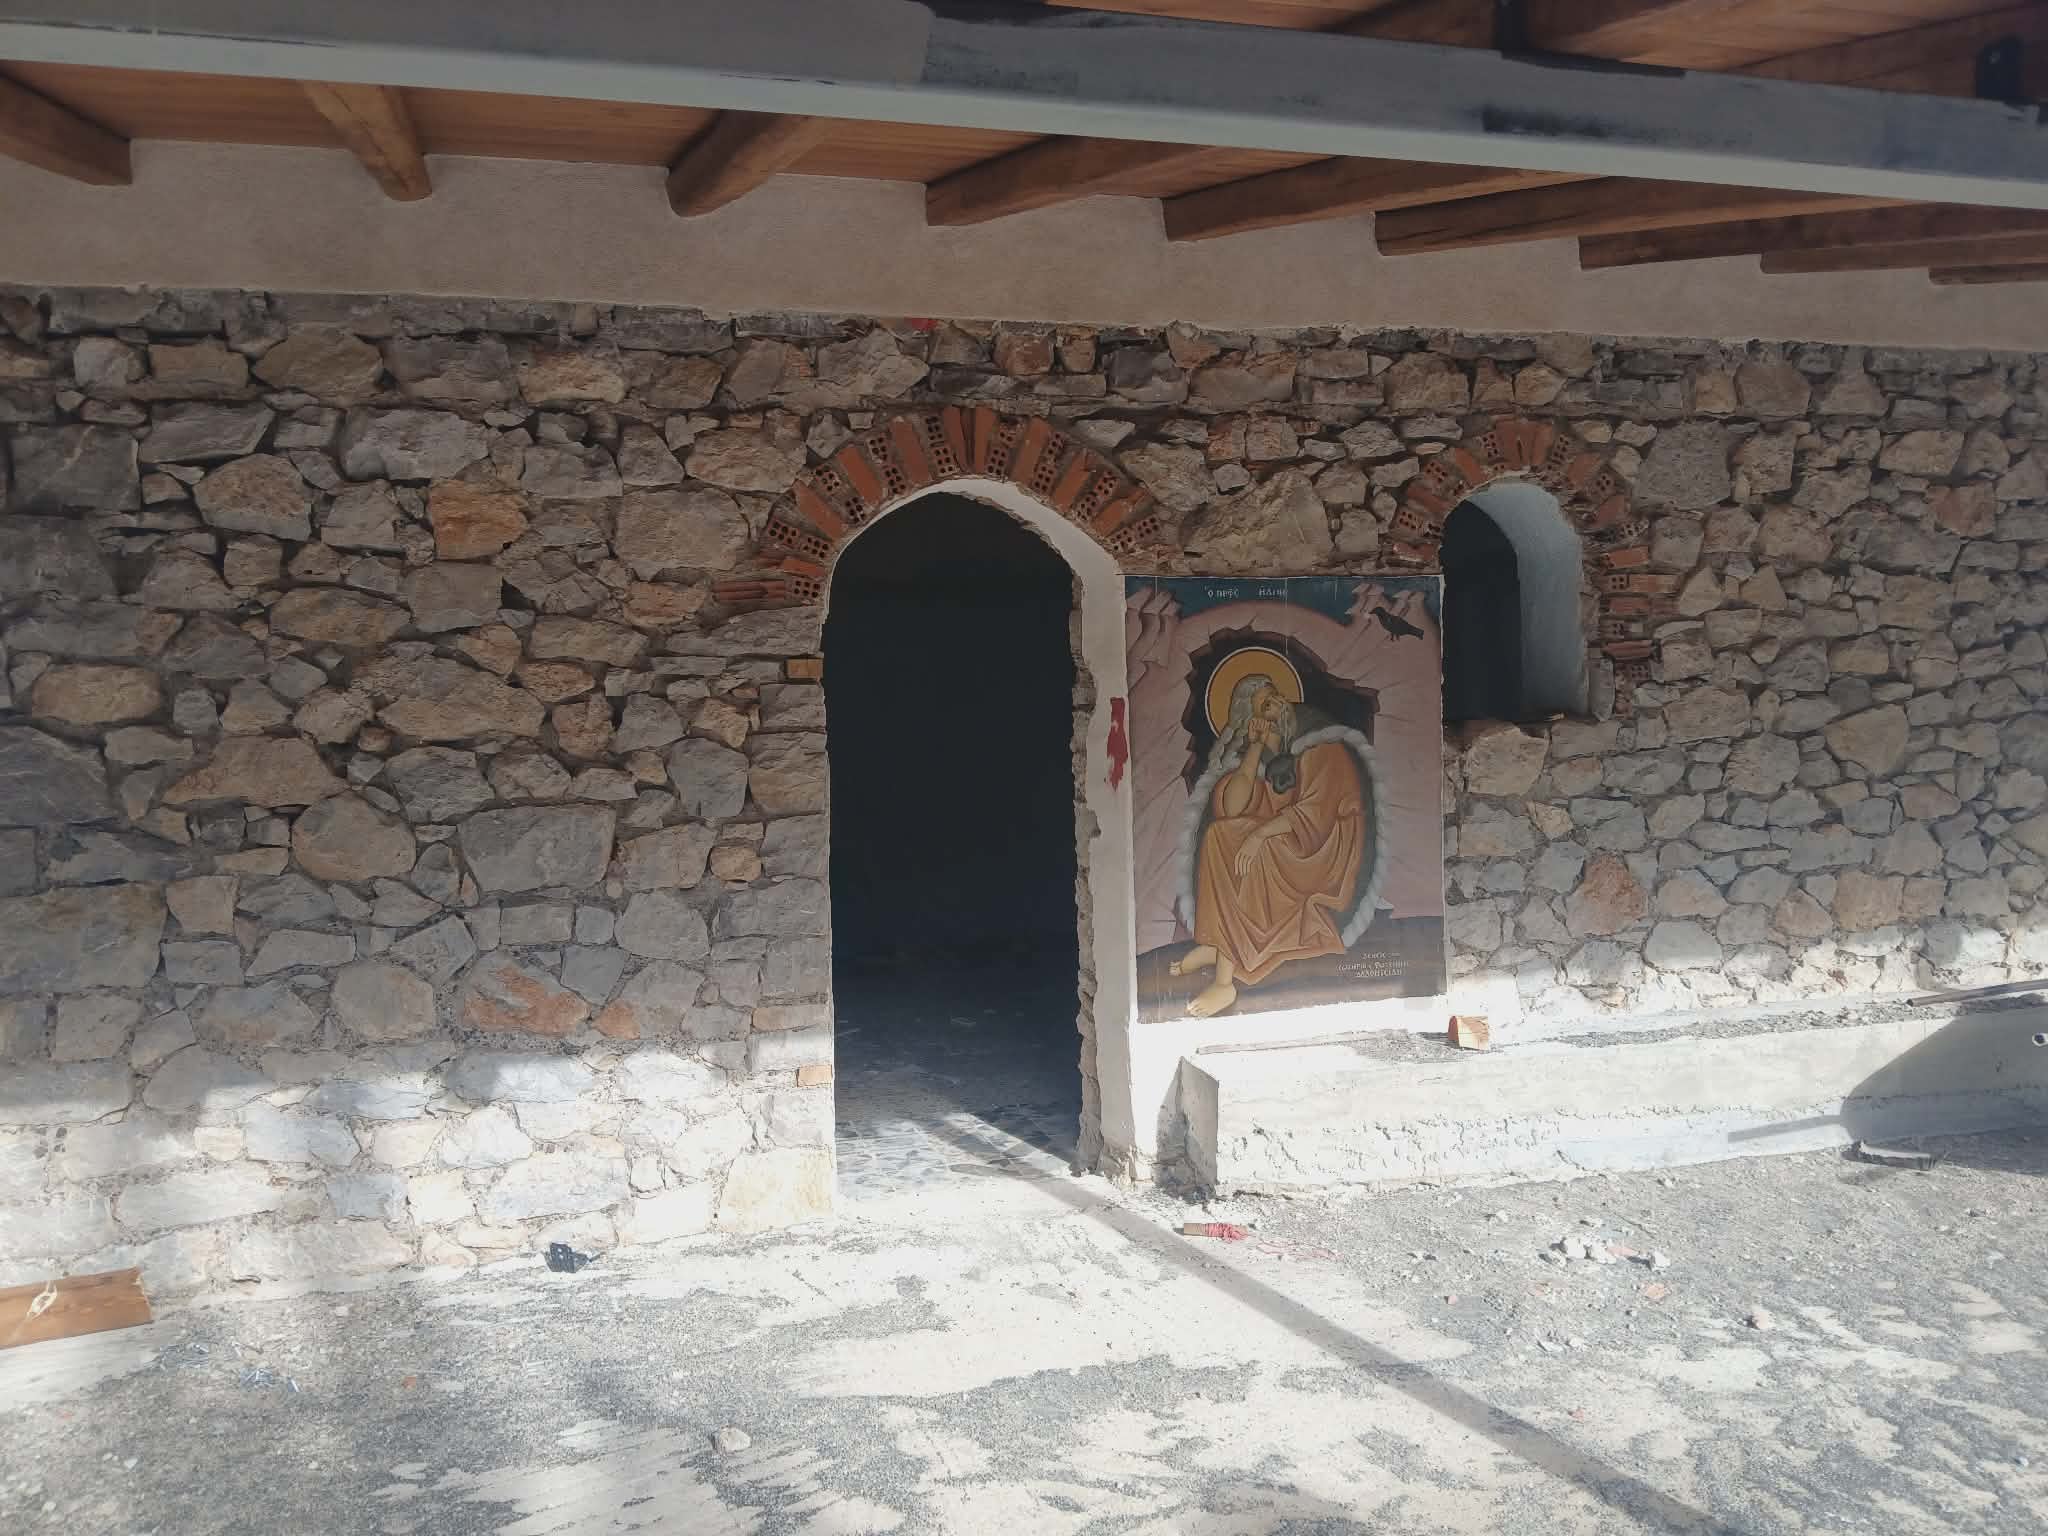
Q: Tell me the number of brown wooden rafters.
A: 9